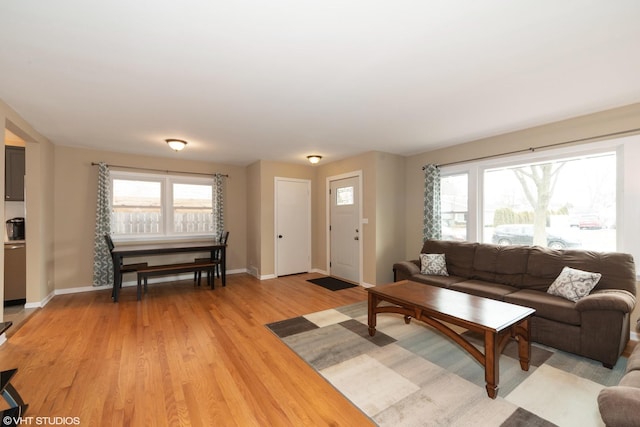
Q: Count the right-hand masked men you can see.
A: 0